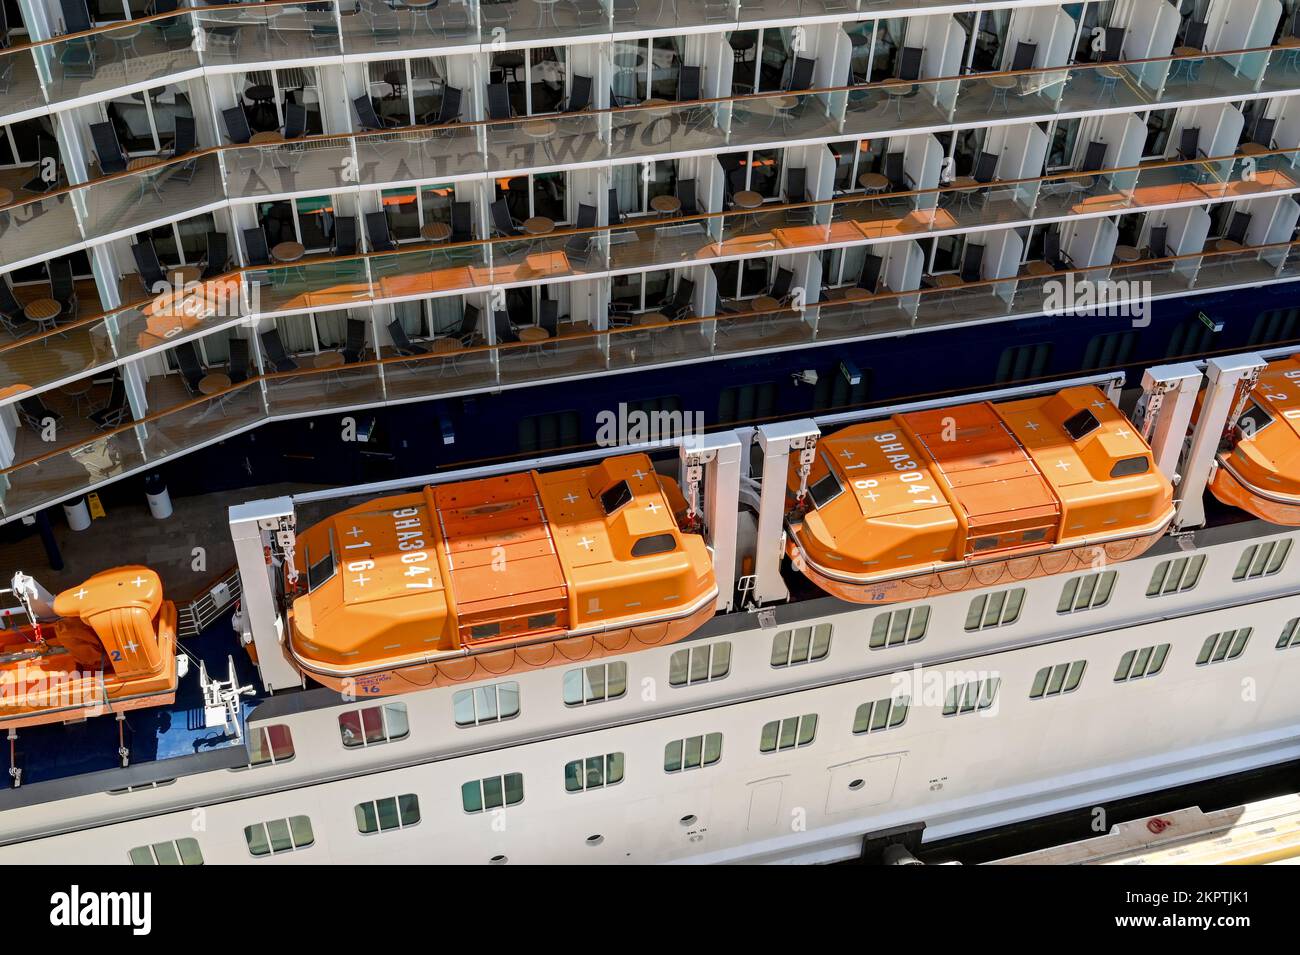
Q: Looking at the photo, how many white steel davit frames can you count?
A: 5